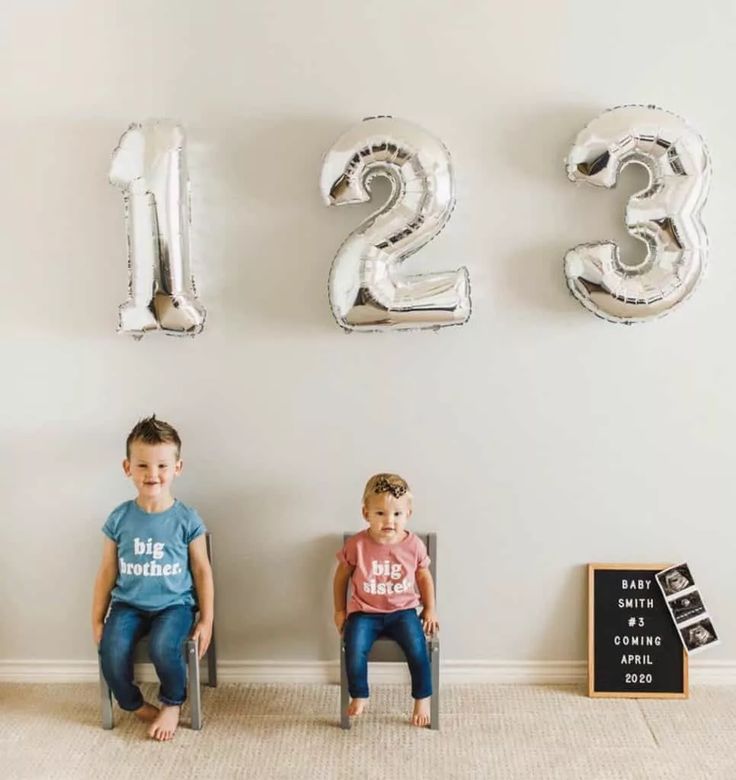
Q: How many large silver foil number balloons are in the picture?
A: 3